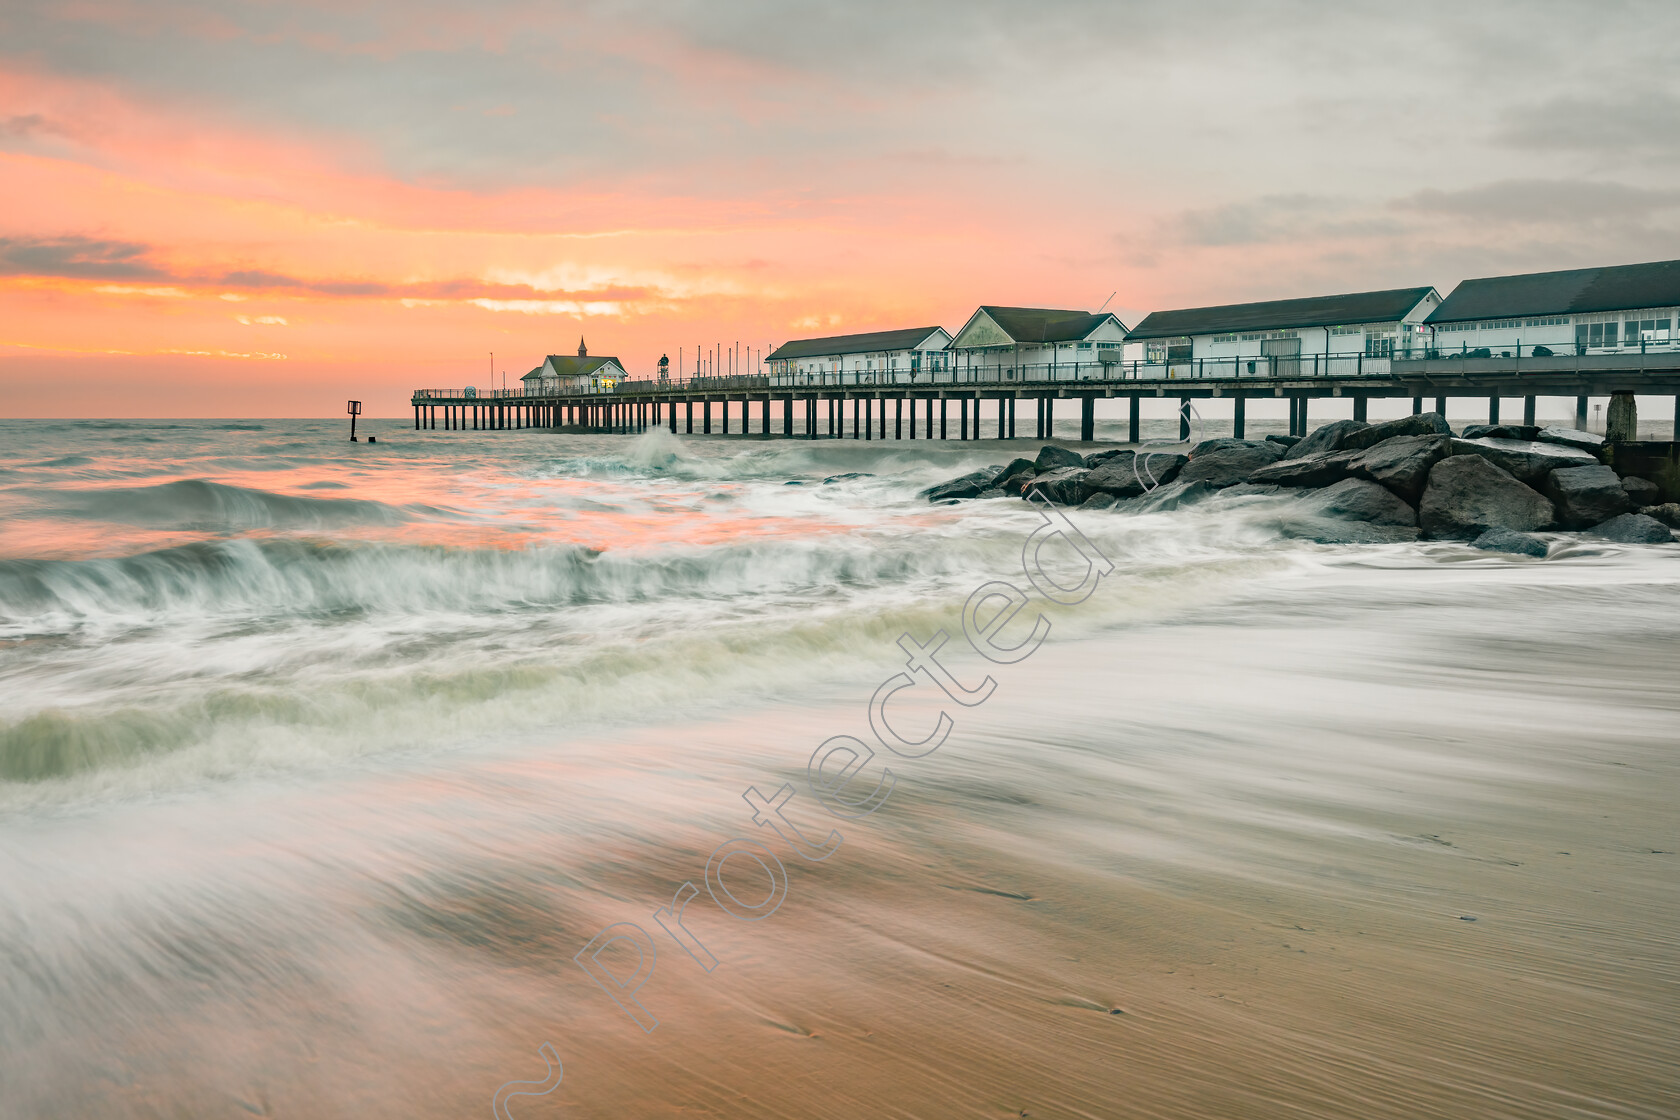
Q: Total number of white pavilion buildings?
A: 5